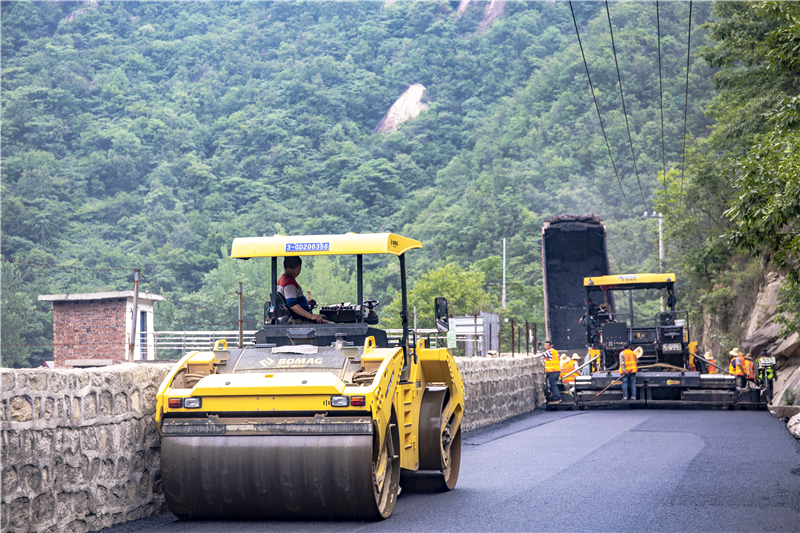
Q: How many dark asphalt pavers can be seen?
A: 1